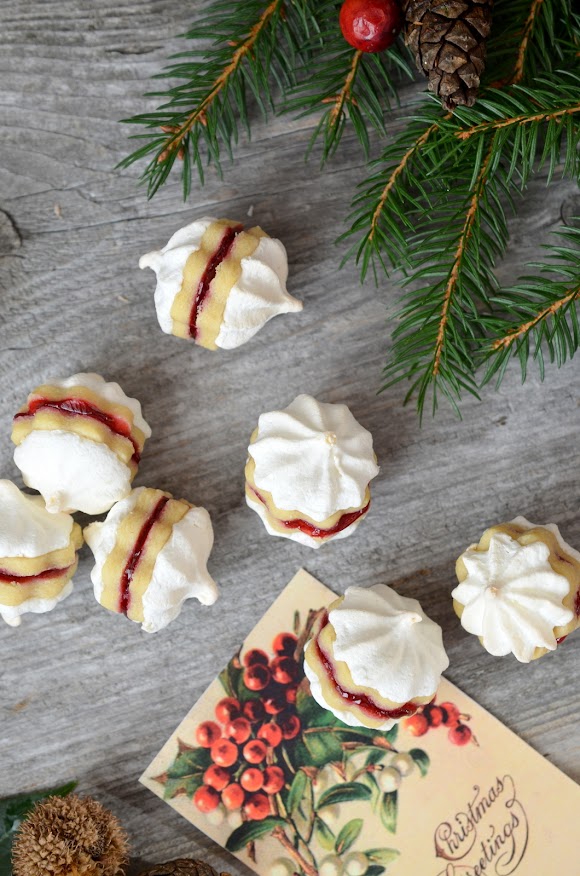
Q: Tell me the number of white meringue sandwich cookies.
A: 7